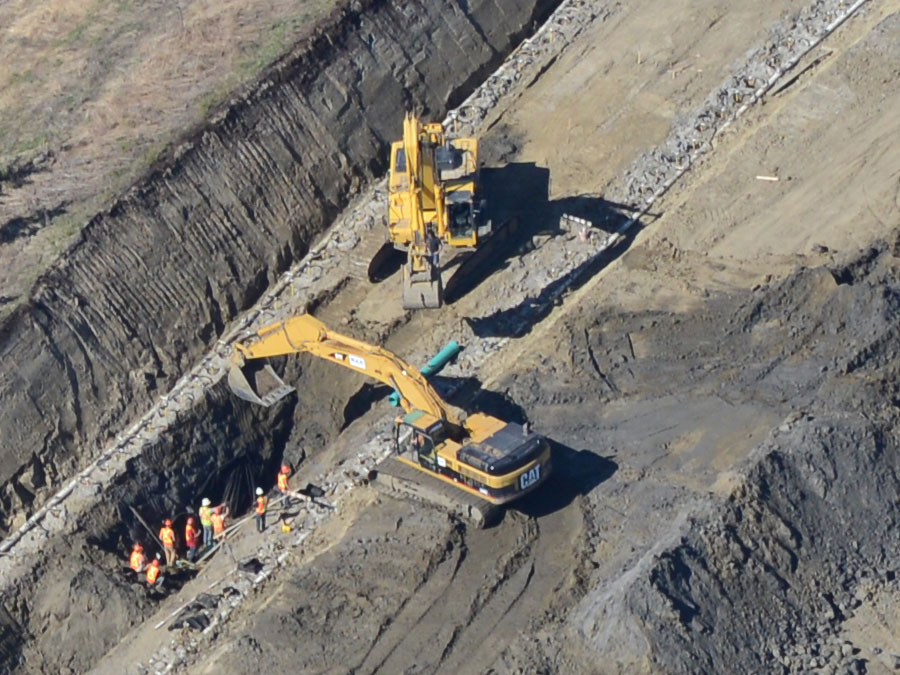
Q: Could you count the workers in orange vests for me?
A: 7